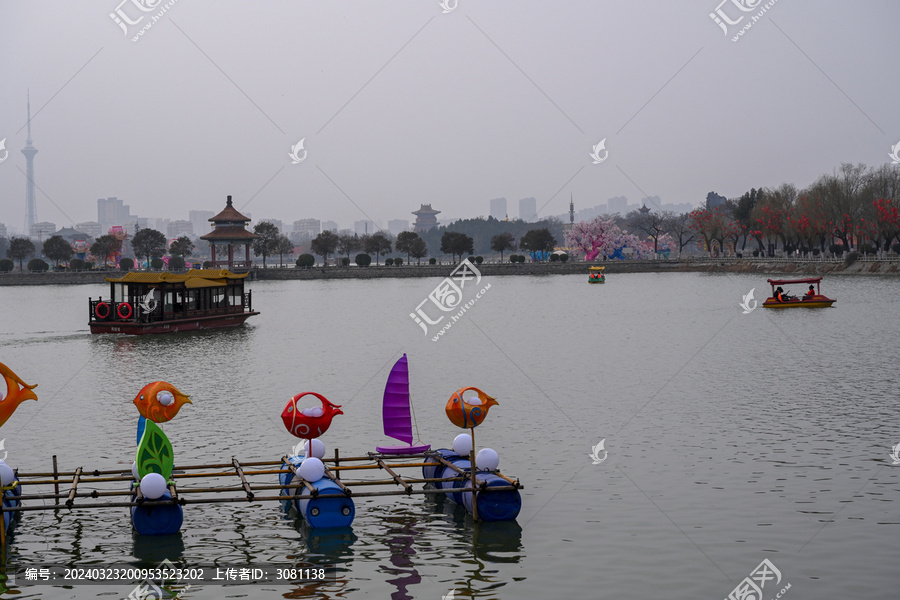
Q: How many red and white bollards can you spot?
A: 0